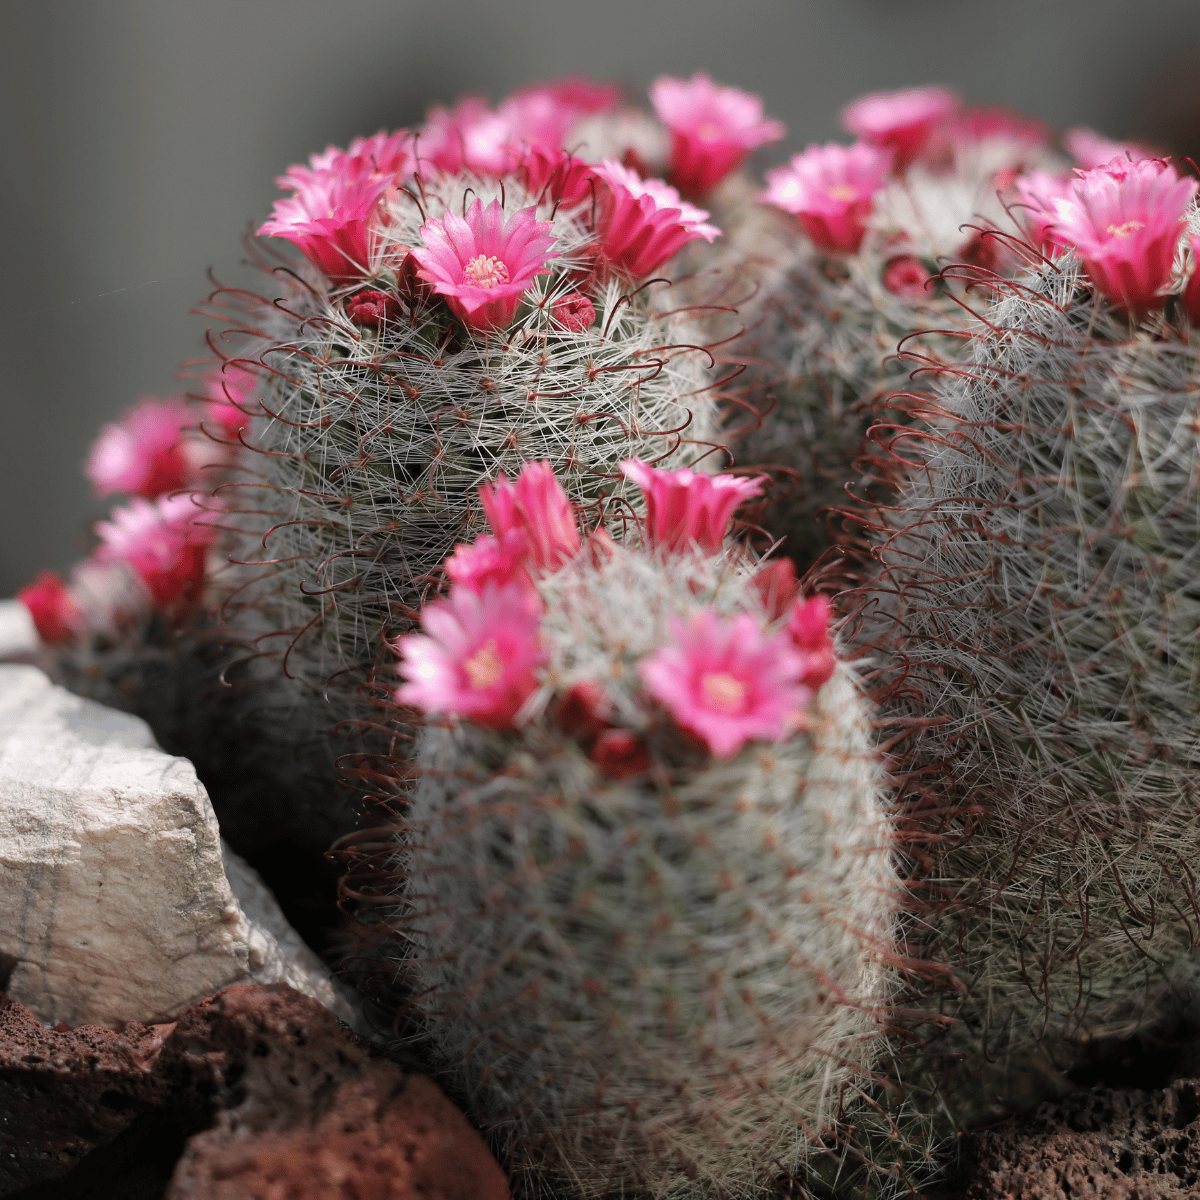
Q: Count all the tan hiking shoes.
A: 0